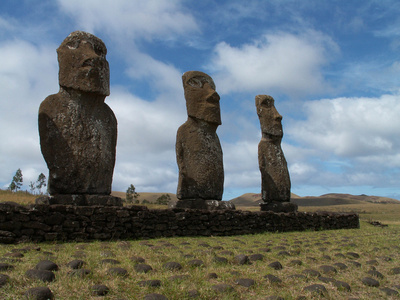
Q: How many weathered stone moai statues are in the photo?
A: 3